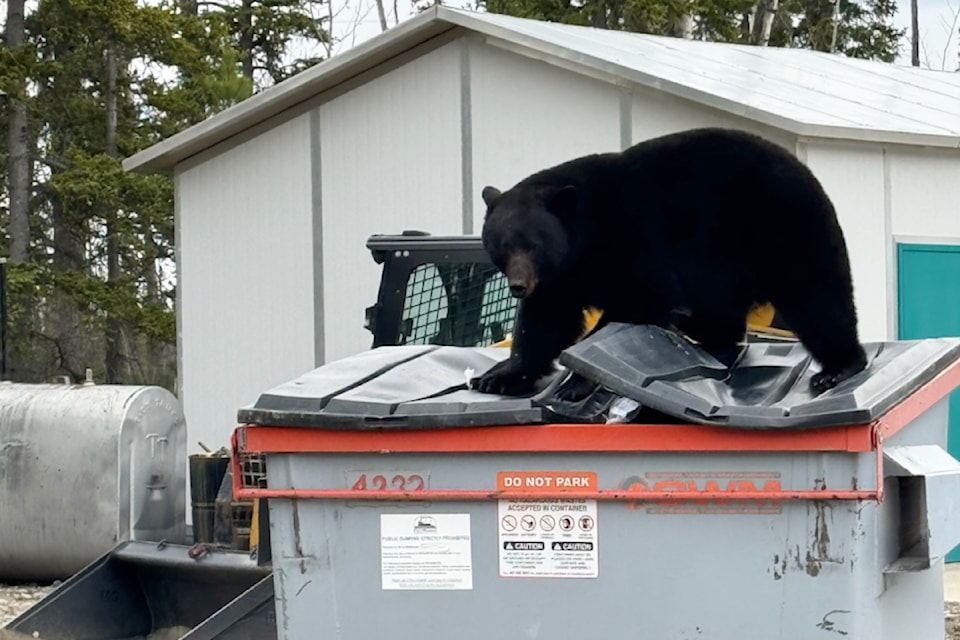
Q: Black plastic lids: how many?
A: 2